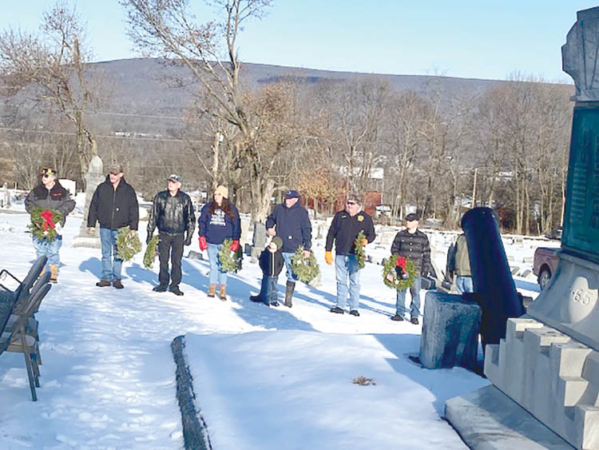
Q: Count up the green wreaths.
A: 7